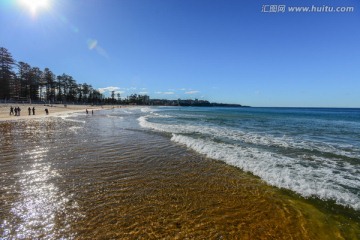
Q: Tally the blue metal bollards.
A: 0